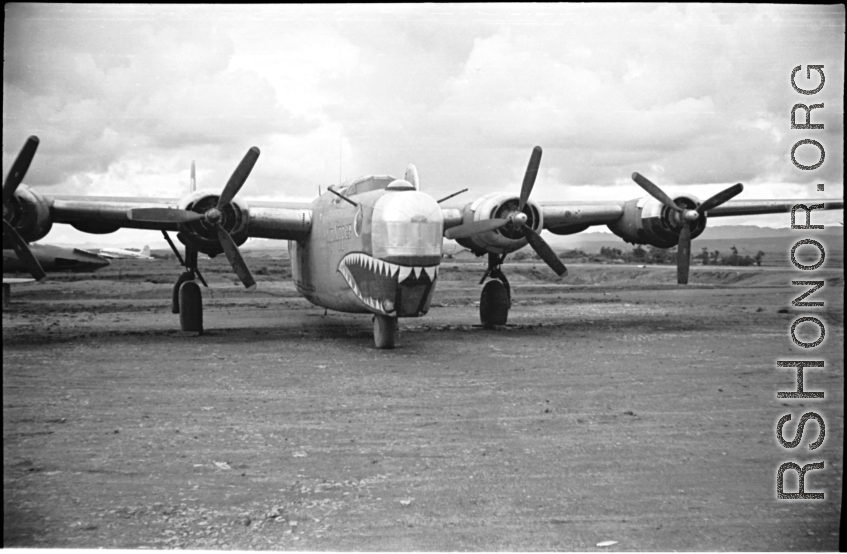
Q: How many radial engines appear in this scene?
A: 4